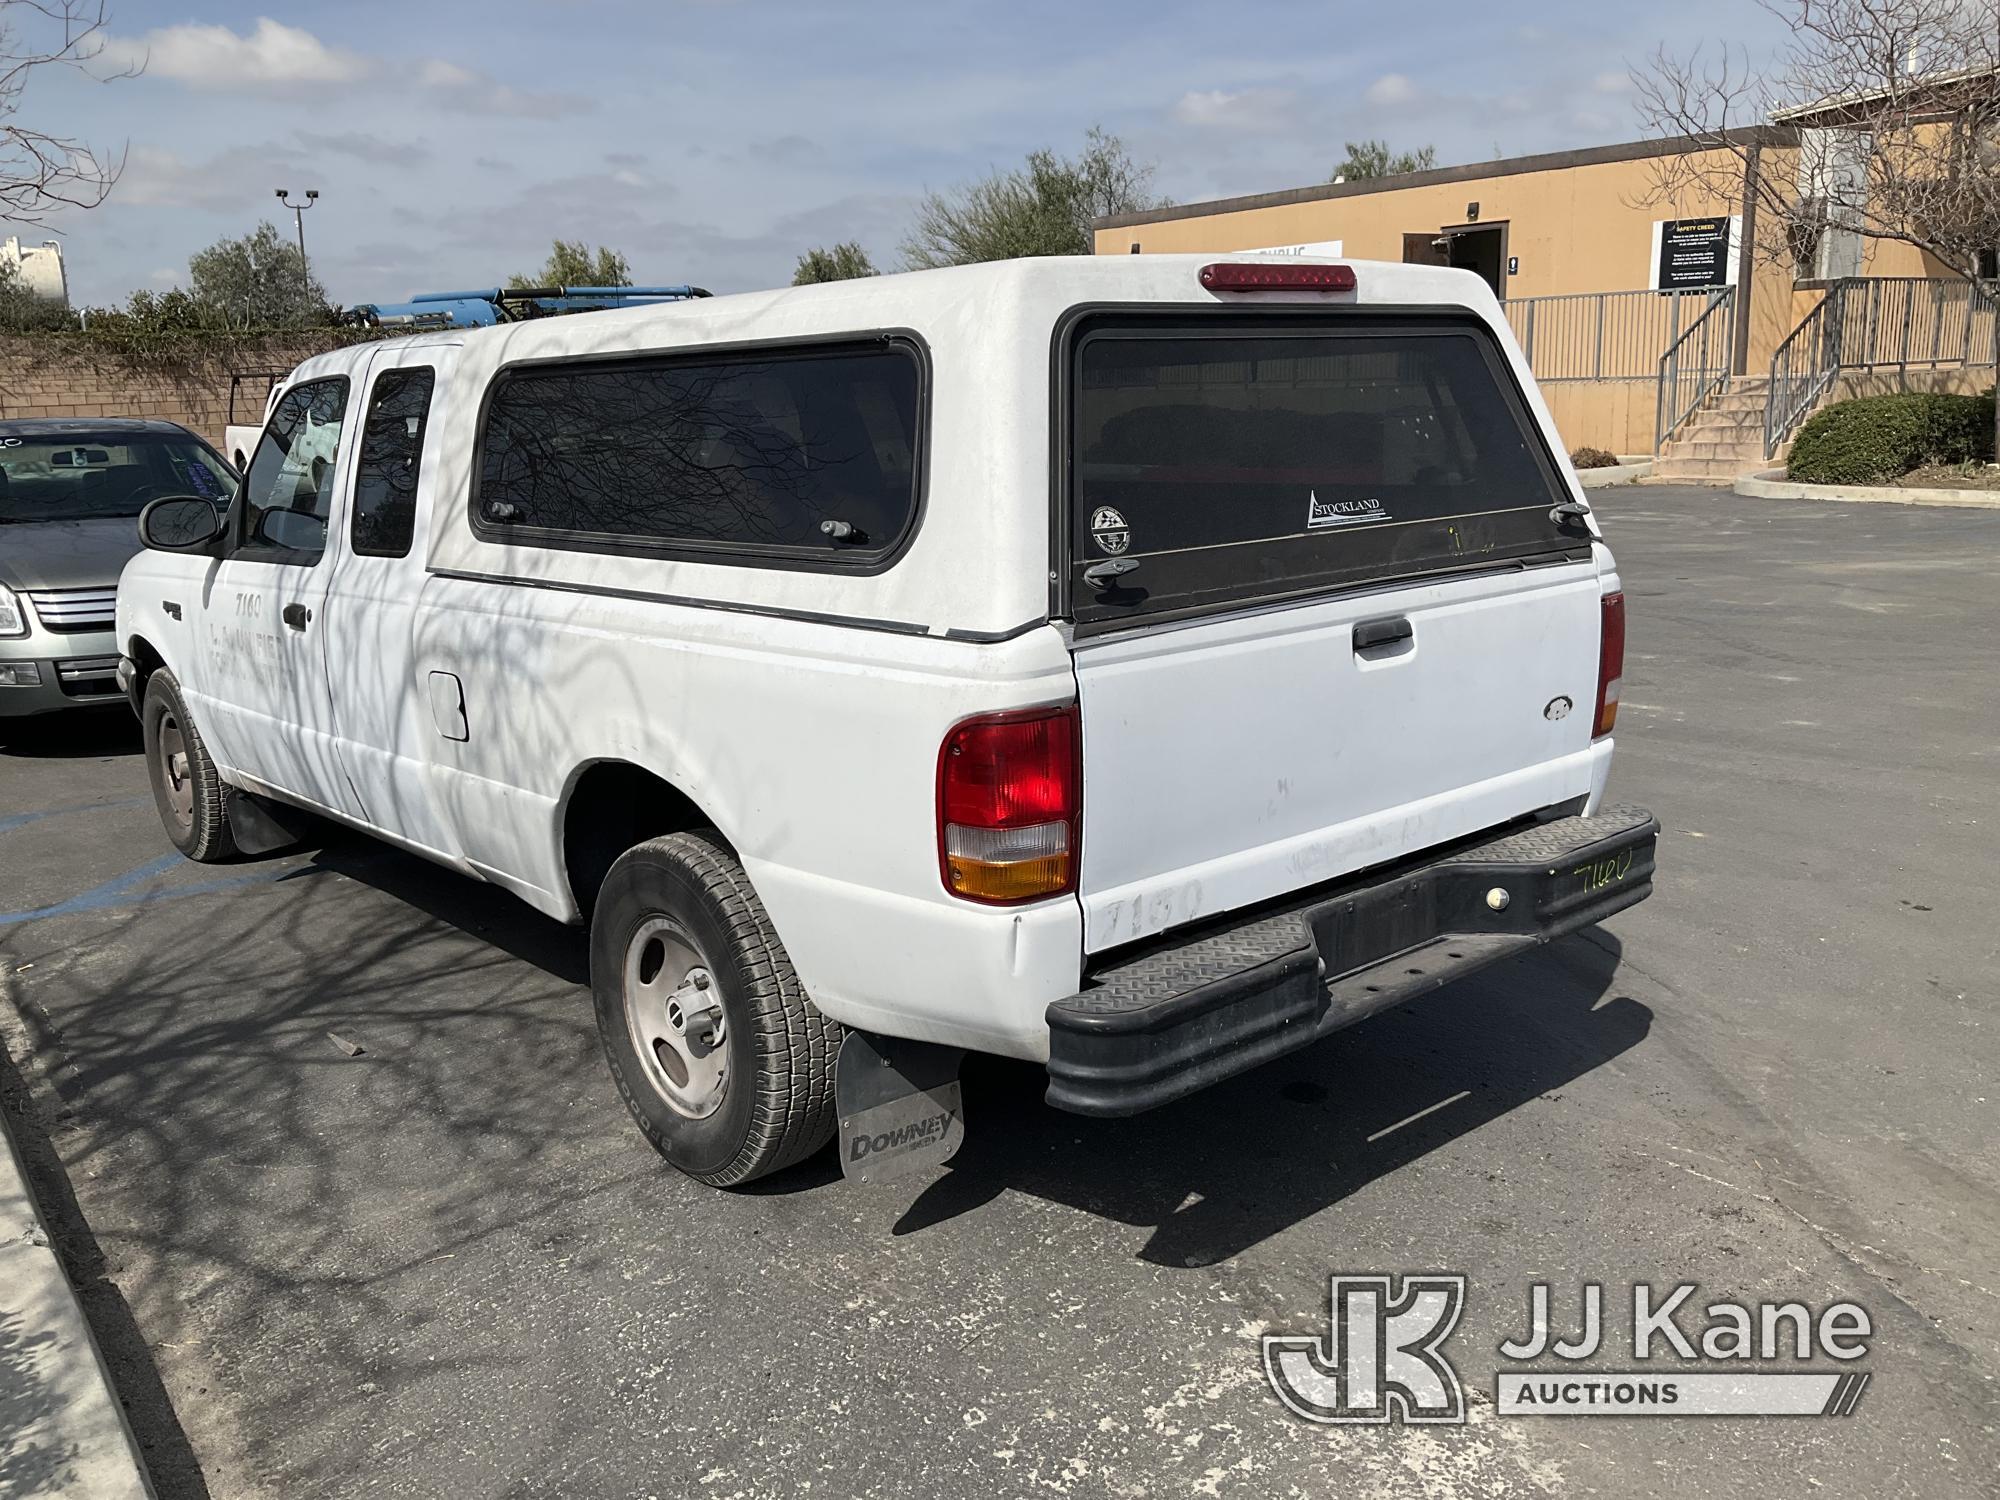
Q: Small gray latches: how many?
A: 4